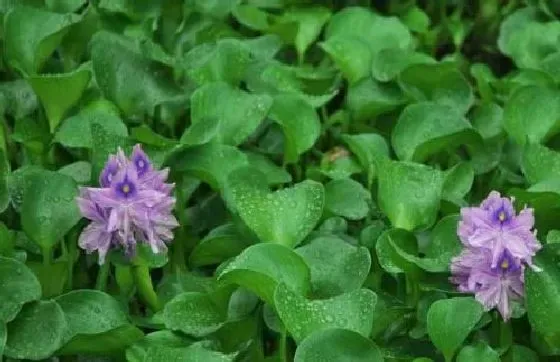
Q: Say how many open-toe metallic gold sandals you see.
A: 0